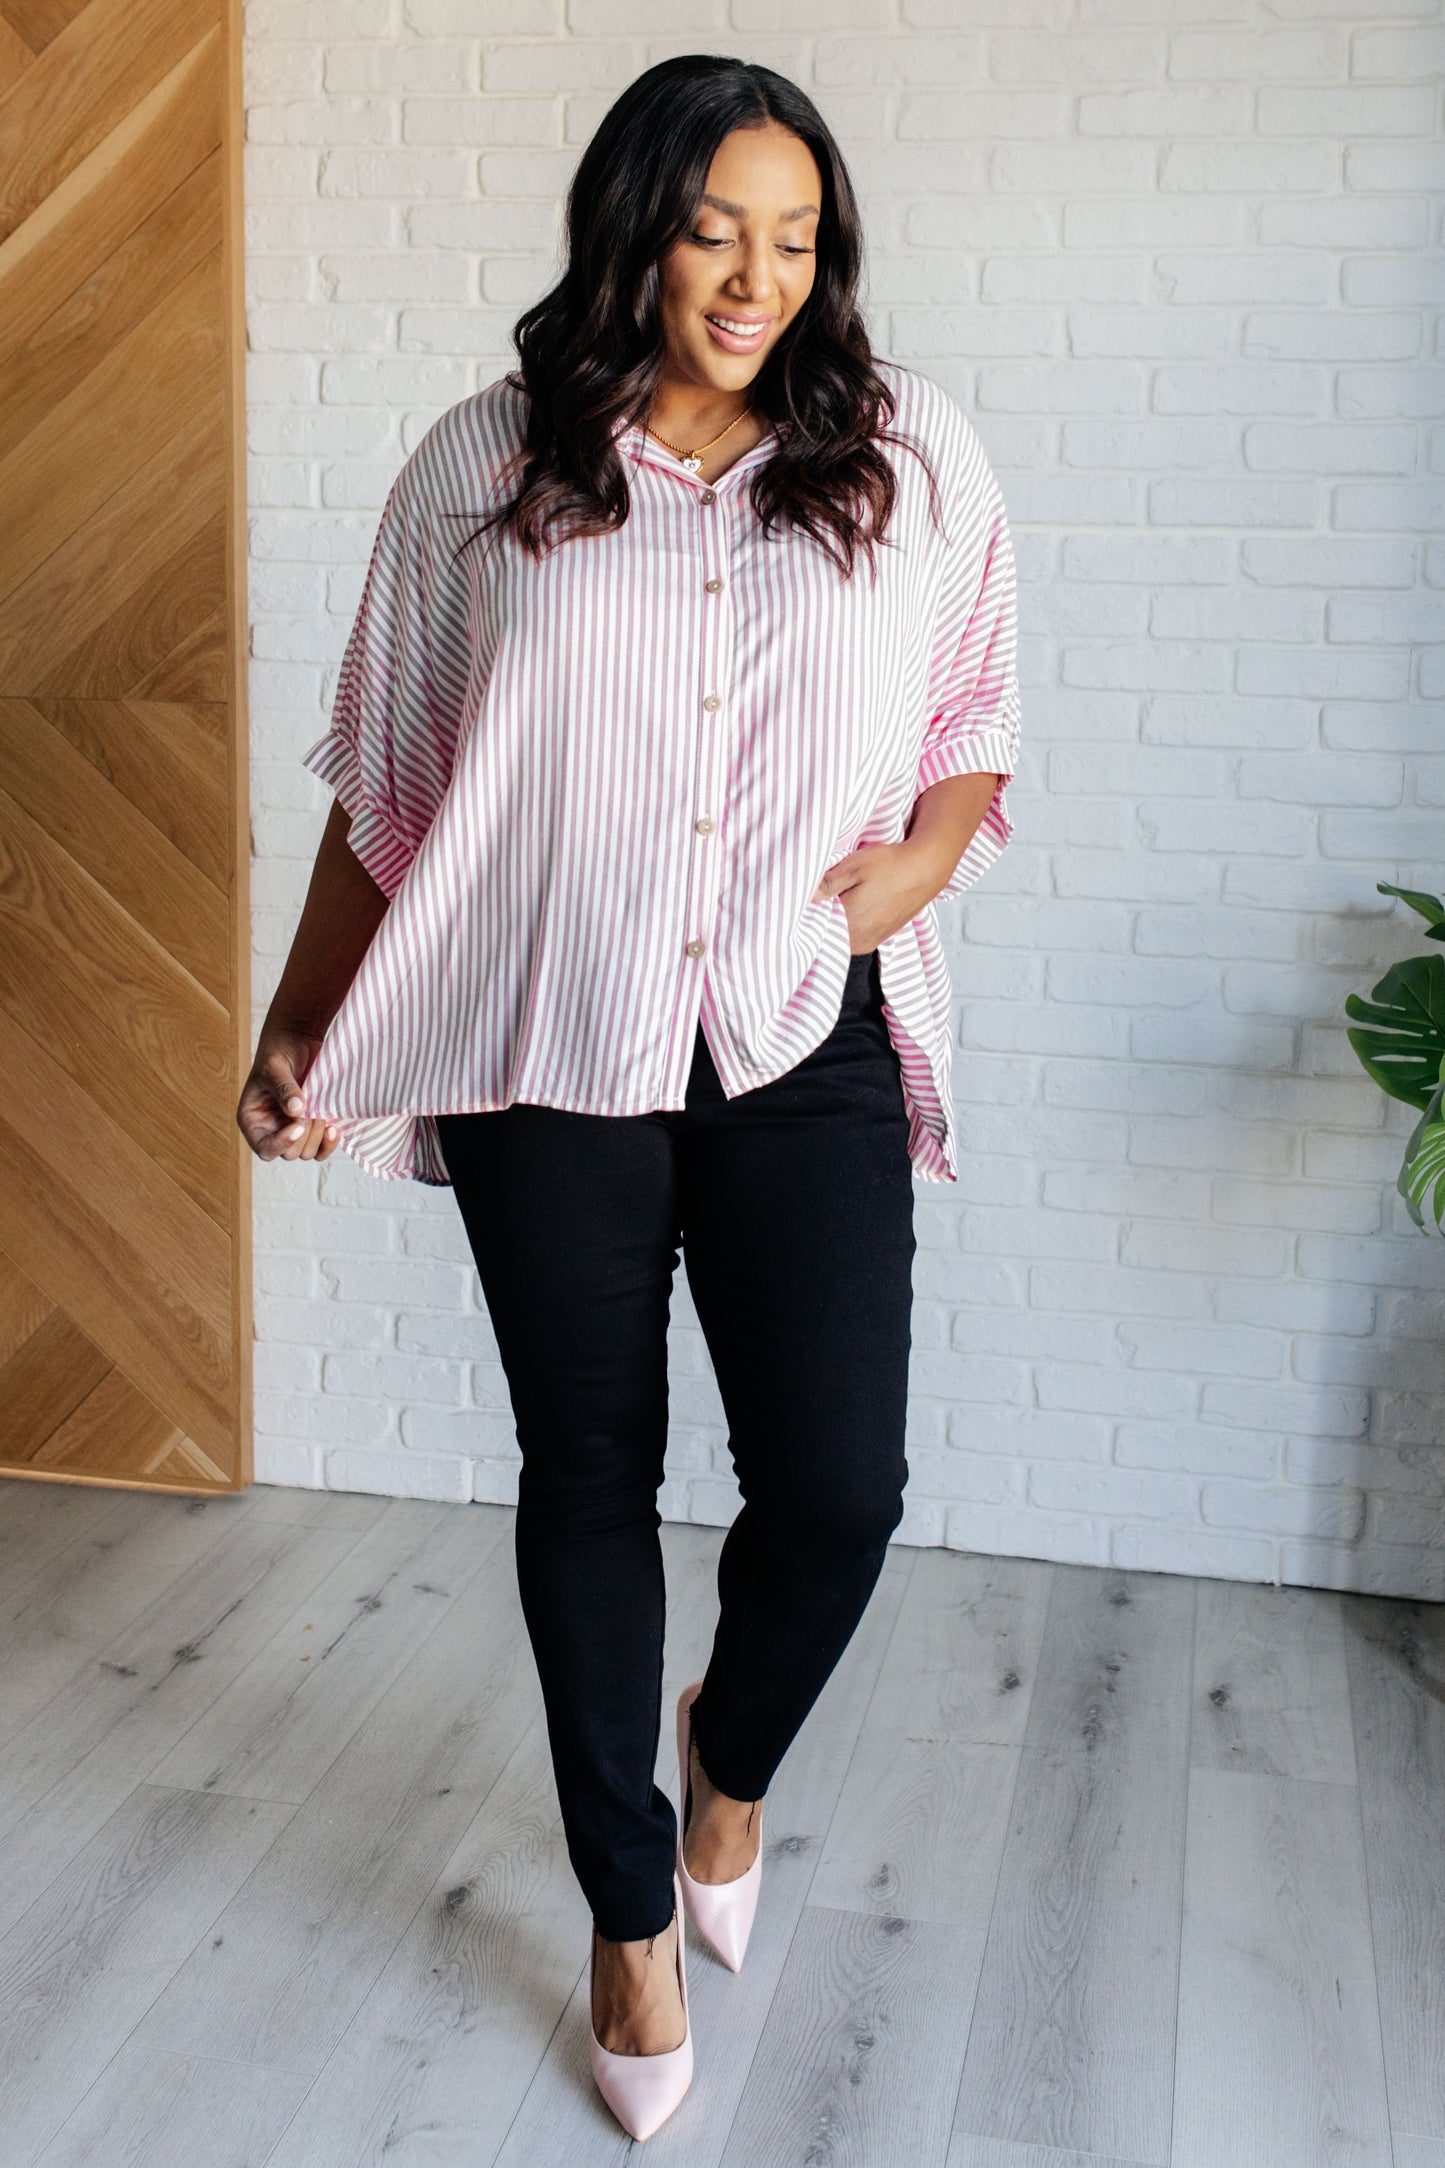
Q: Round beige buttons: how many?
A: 5